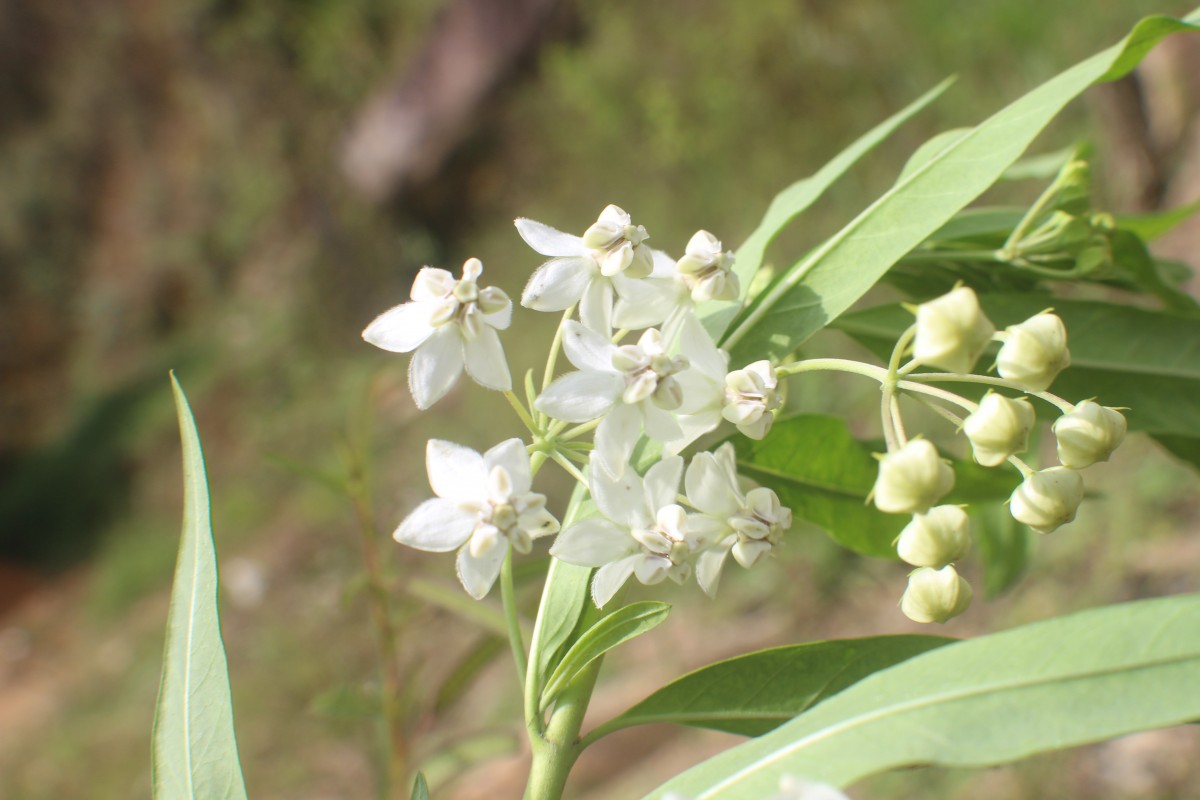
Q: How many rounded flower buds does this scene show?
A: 8